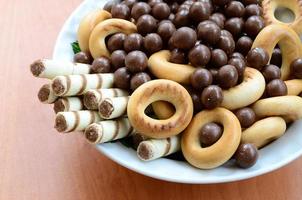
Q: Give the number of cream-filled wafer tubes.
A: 9